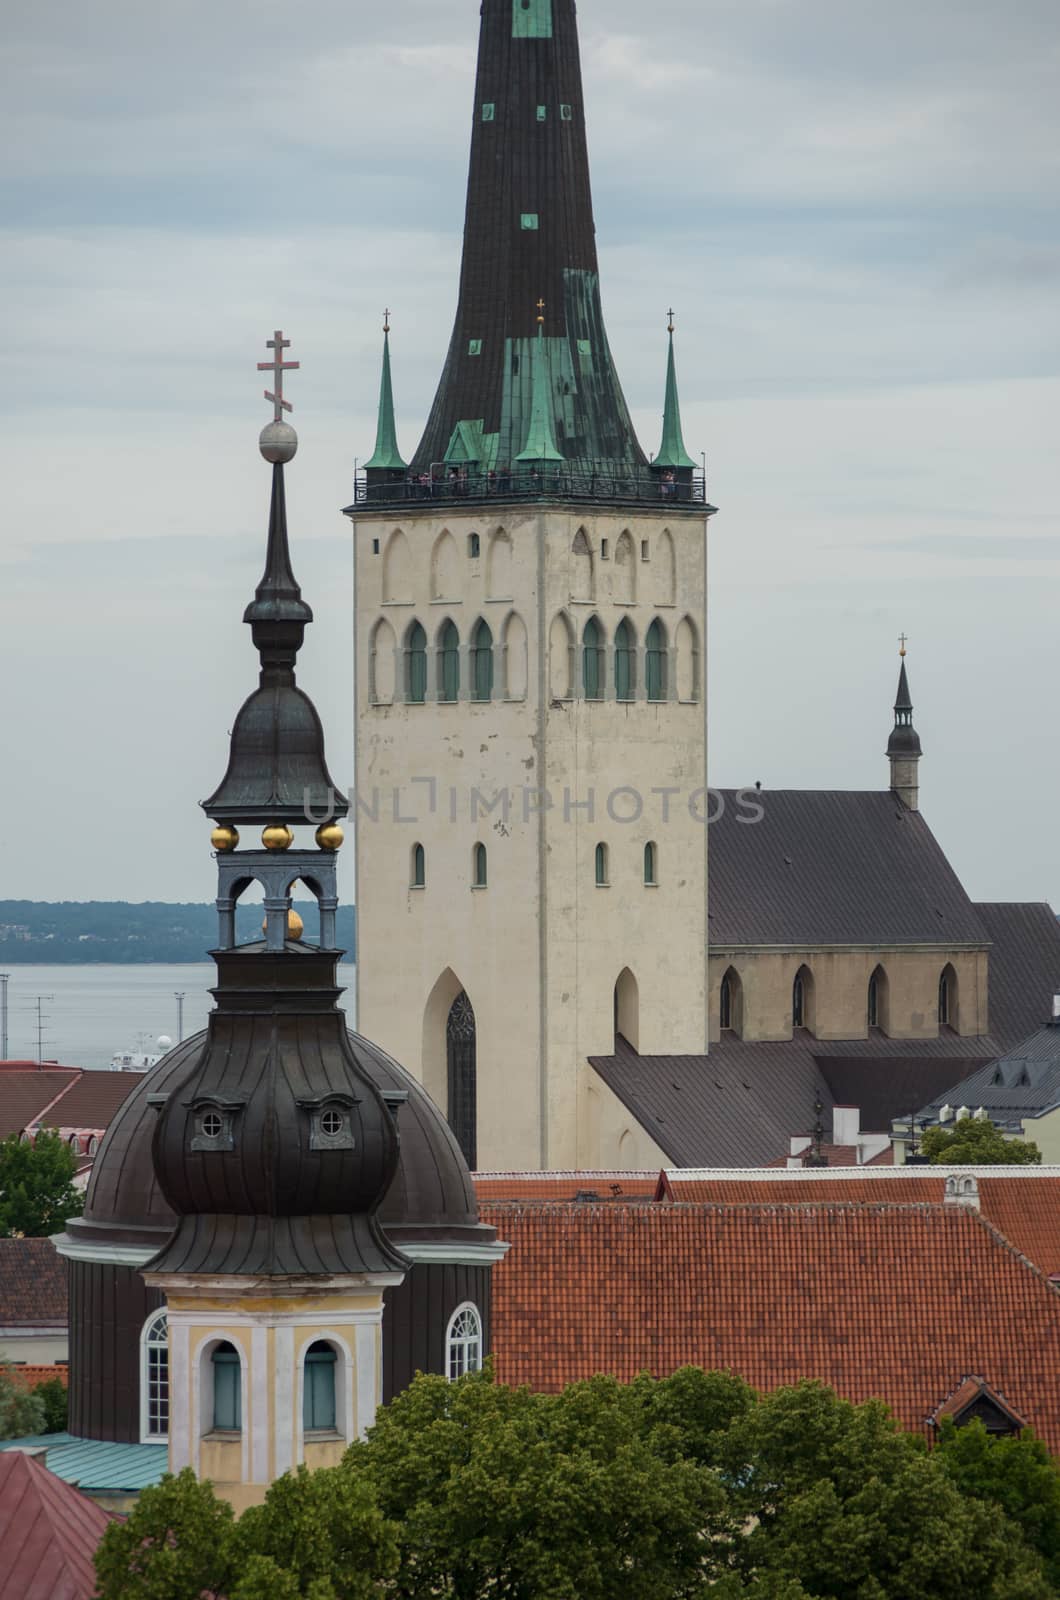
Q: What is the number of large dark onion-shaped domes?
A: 1